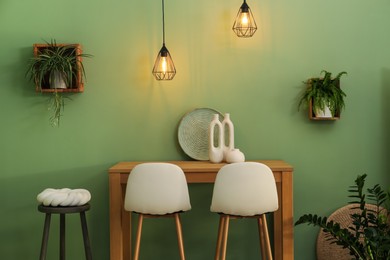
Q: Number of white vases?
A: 3